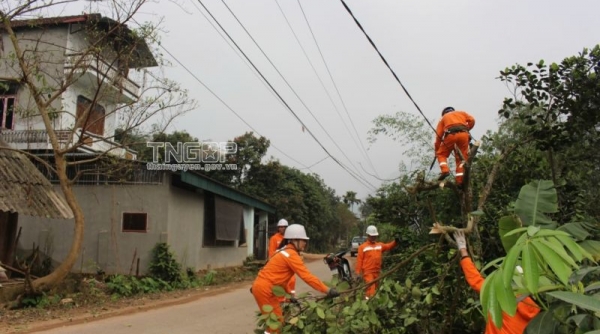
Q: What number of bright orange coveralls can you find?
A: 5